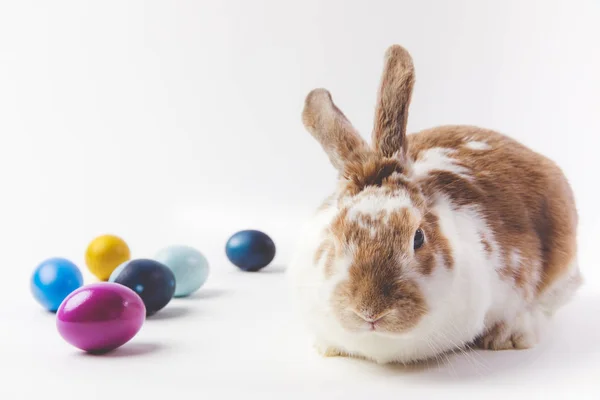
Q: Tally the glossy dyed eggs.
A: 6